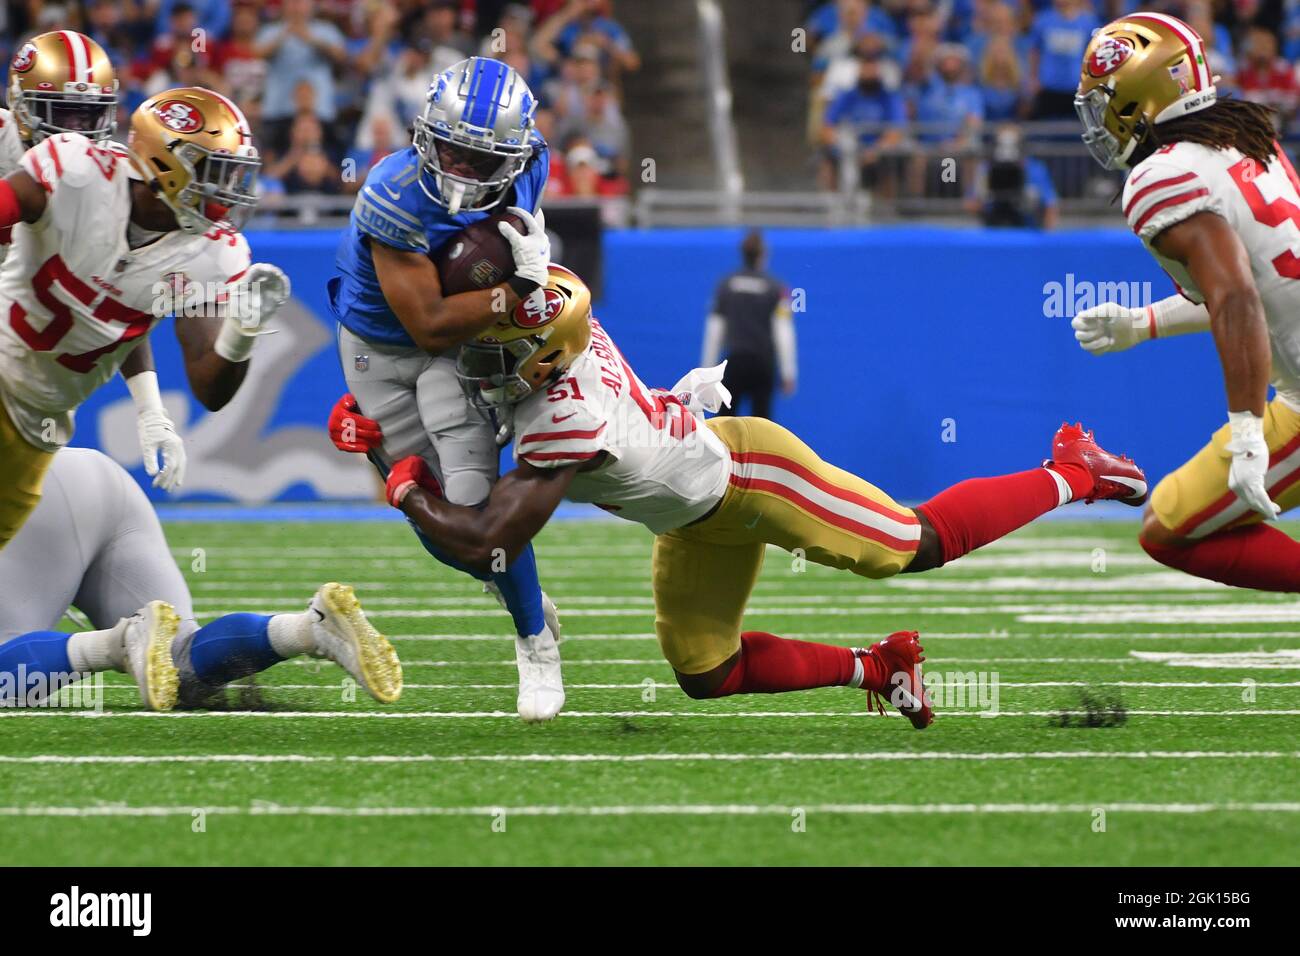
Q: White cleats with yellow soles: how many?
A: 2